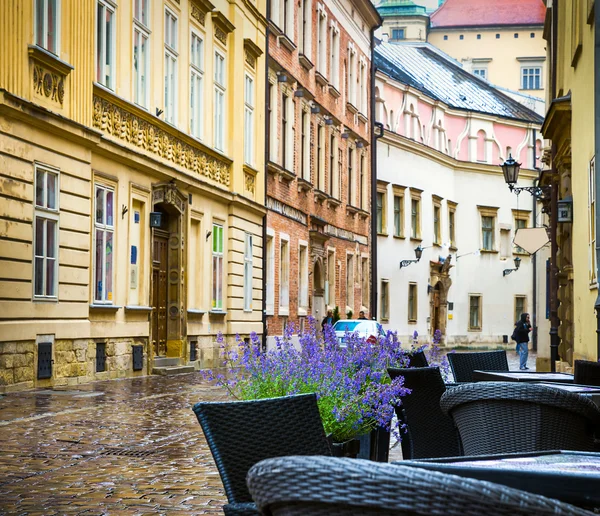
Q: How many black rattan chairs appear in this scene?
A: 7